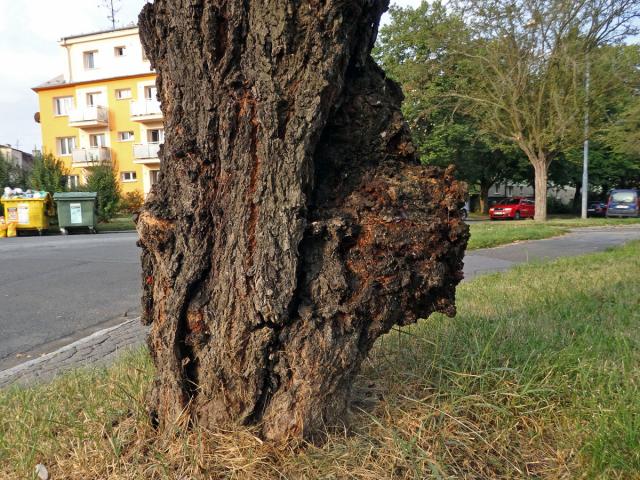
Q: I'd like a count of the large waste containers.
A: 2